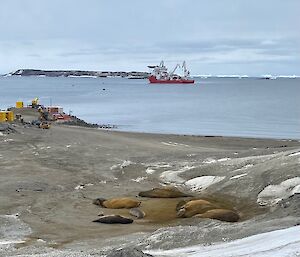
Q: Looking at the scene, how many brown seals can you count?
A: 4